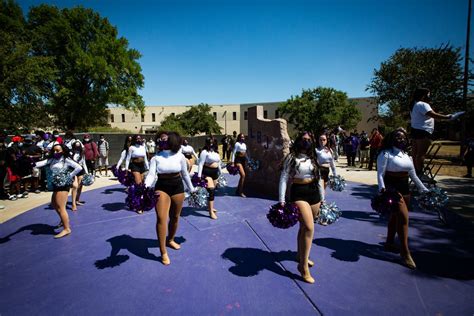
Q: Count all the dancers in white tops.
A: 11